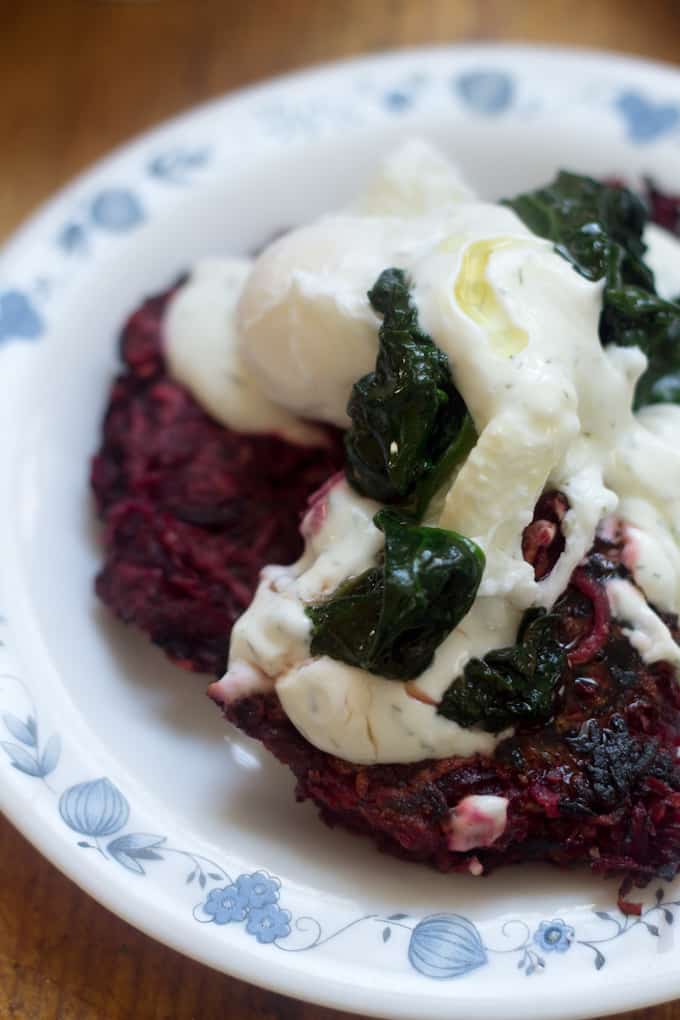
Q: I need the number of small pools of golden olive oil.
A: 1